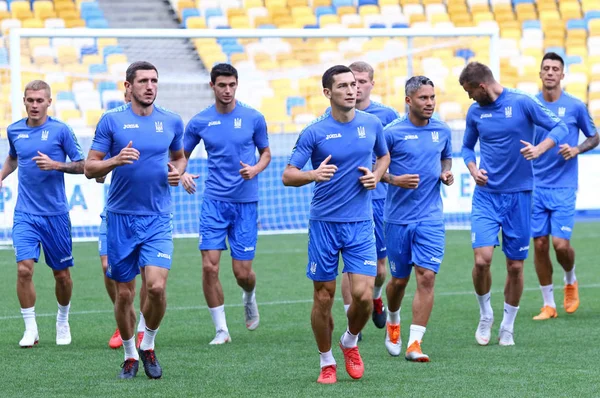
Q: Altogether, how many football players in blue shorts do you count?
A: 9